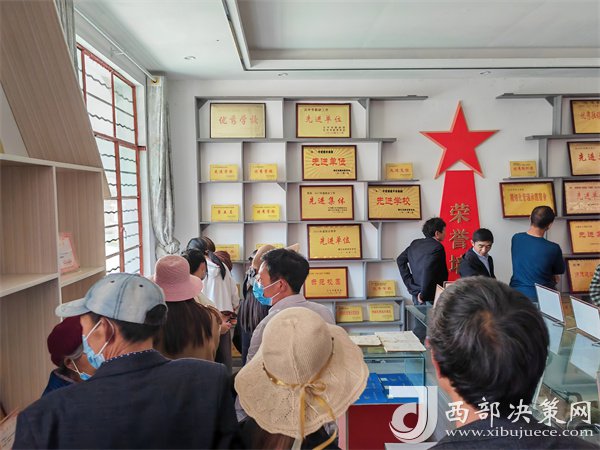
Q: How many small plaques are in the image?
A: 11